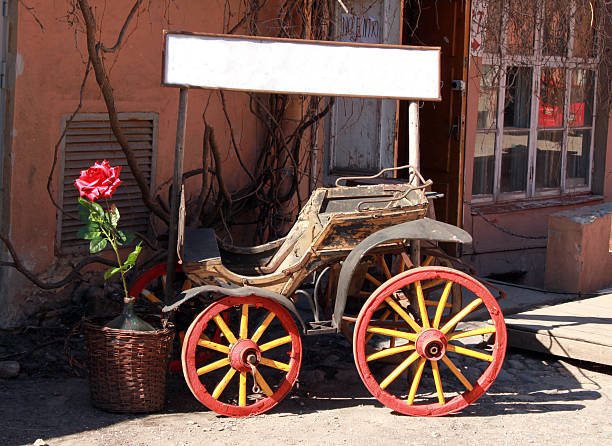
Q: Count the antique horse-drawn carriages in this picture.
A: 1